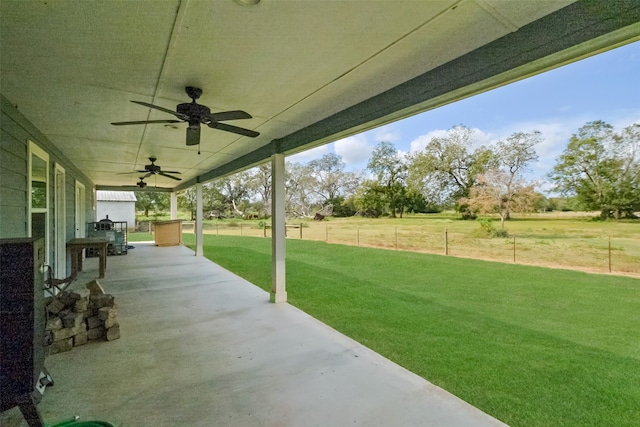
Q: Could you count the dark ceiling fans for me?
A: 3